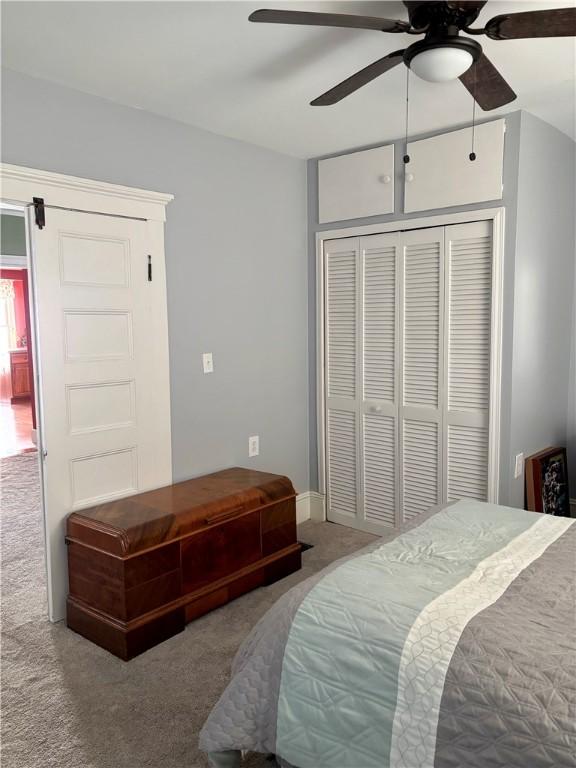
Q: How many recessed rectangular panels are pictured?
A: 4